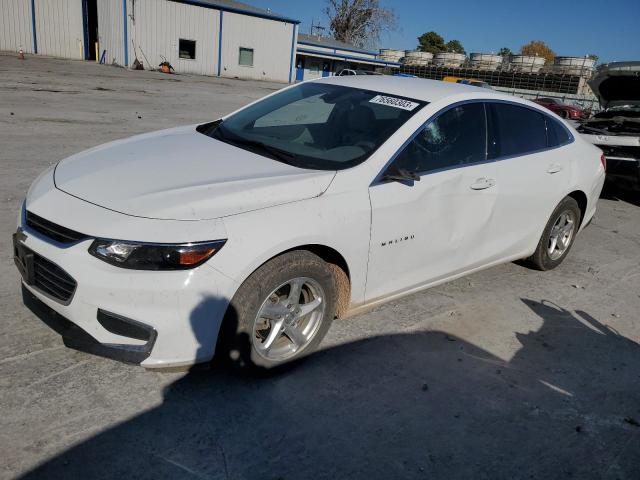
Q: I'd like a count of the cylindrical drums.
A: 6